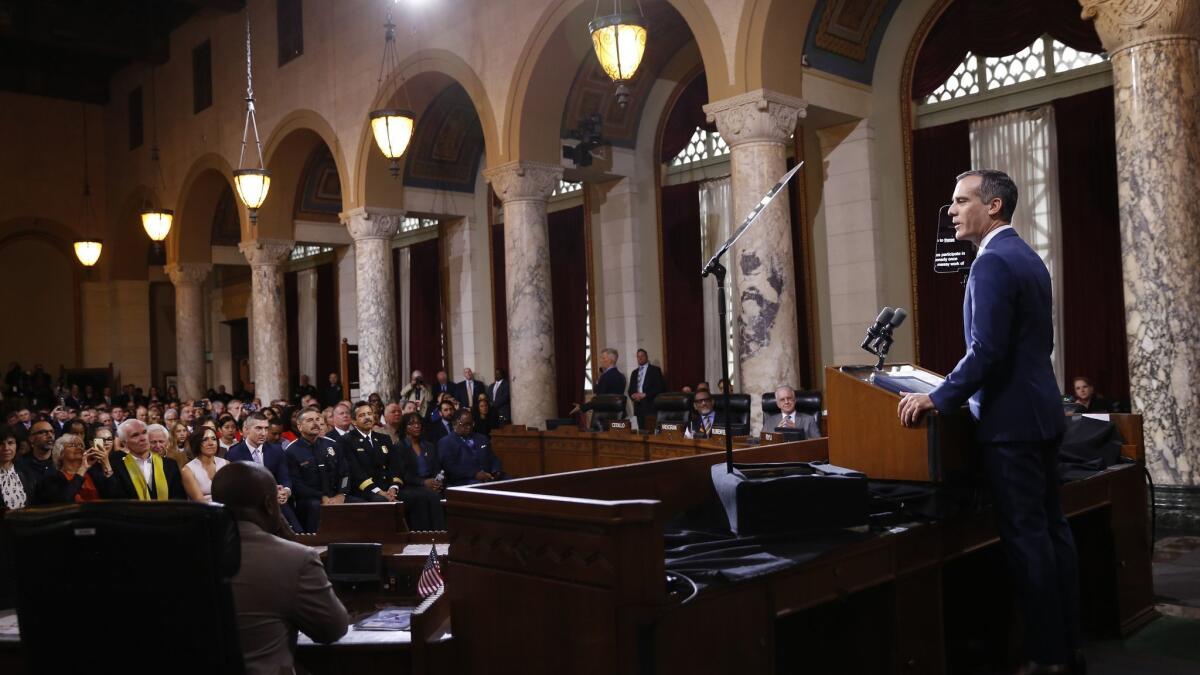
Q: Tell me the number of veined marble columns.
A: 6